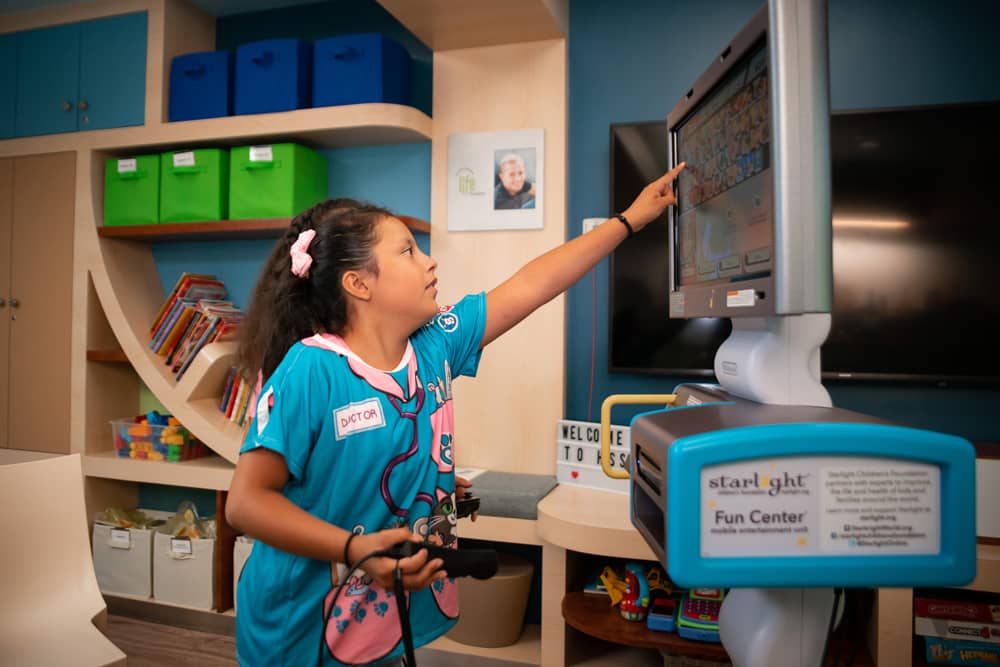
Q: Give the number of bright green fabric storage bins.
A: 3